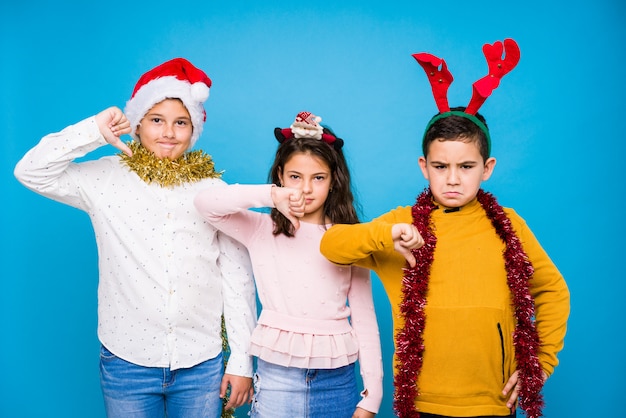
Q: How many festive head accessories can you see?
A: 3